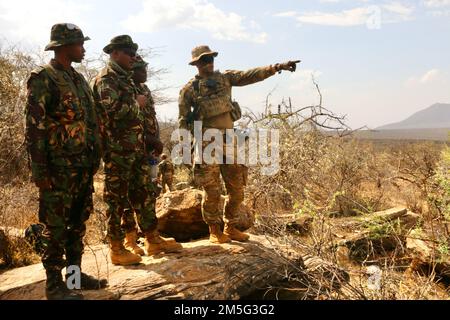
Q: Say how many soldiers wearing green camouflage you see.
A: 3